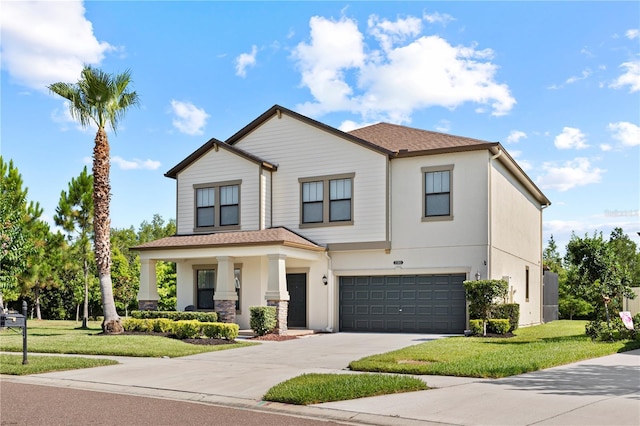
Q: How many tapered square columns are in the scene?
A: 3